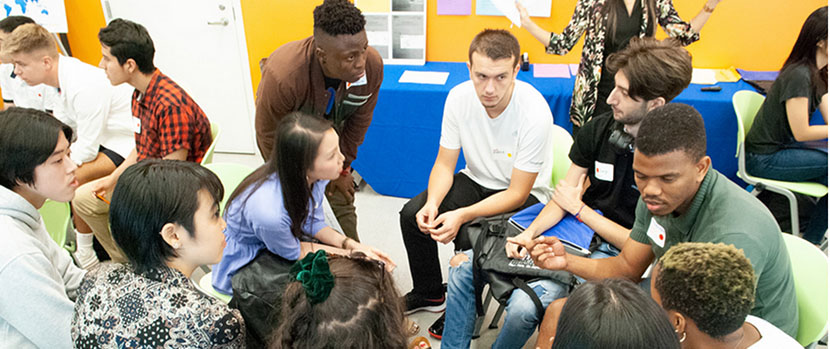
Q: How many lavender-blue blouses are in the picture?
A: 1